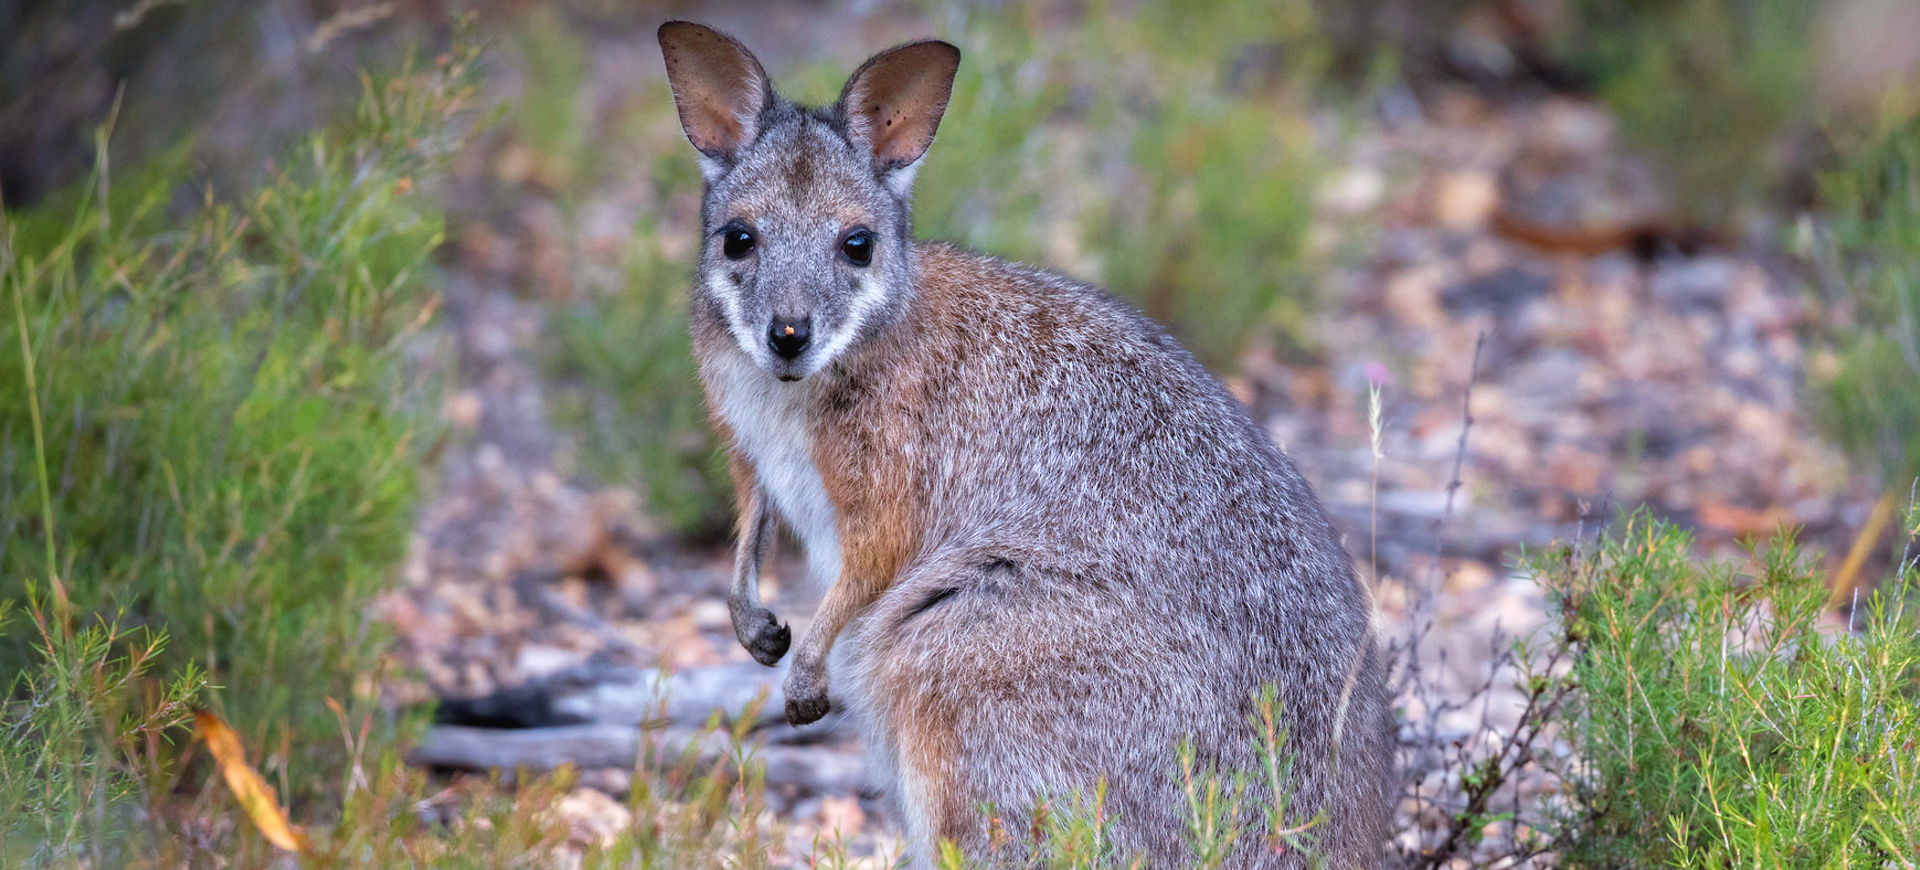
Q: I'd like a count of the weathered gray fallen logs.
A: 2